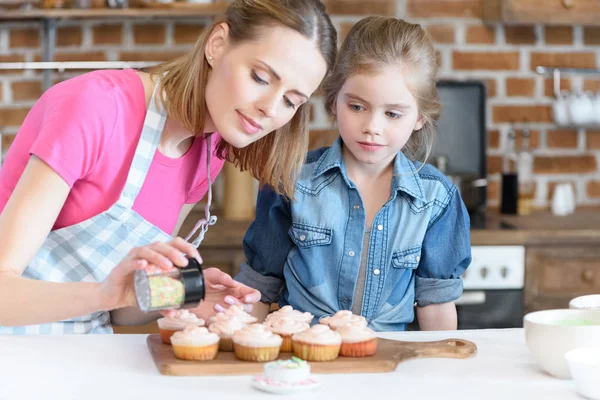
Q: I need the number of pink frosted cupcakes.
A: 10